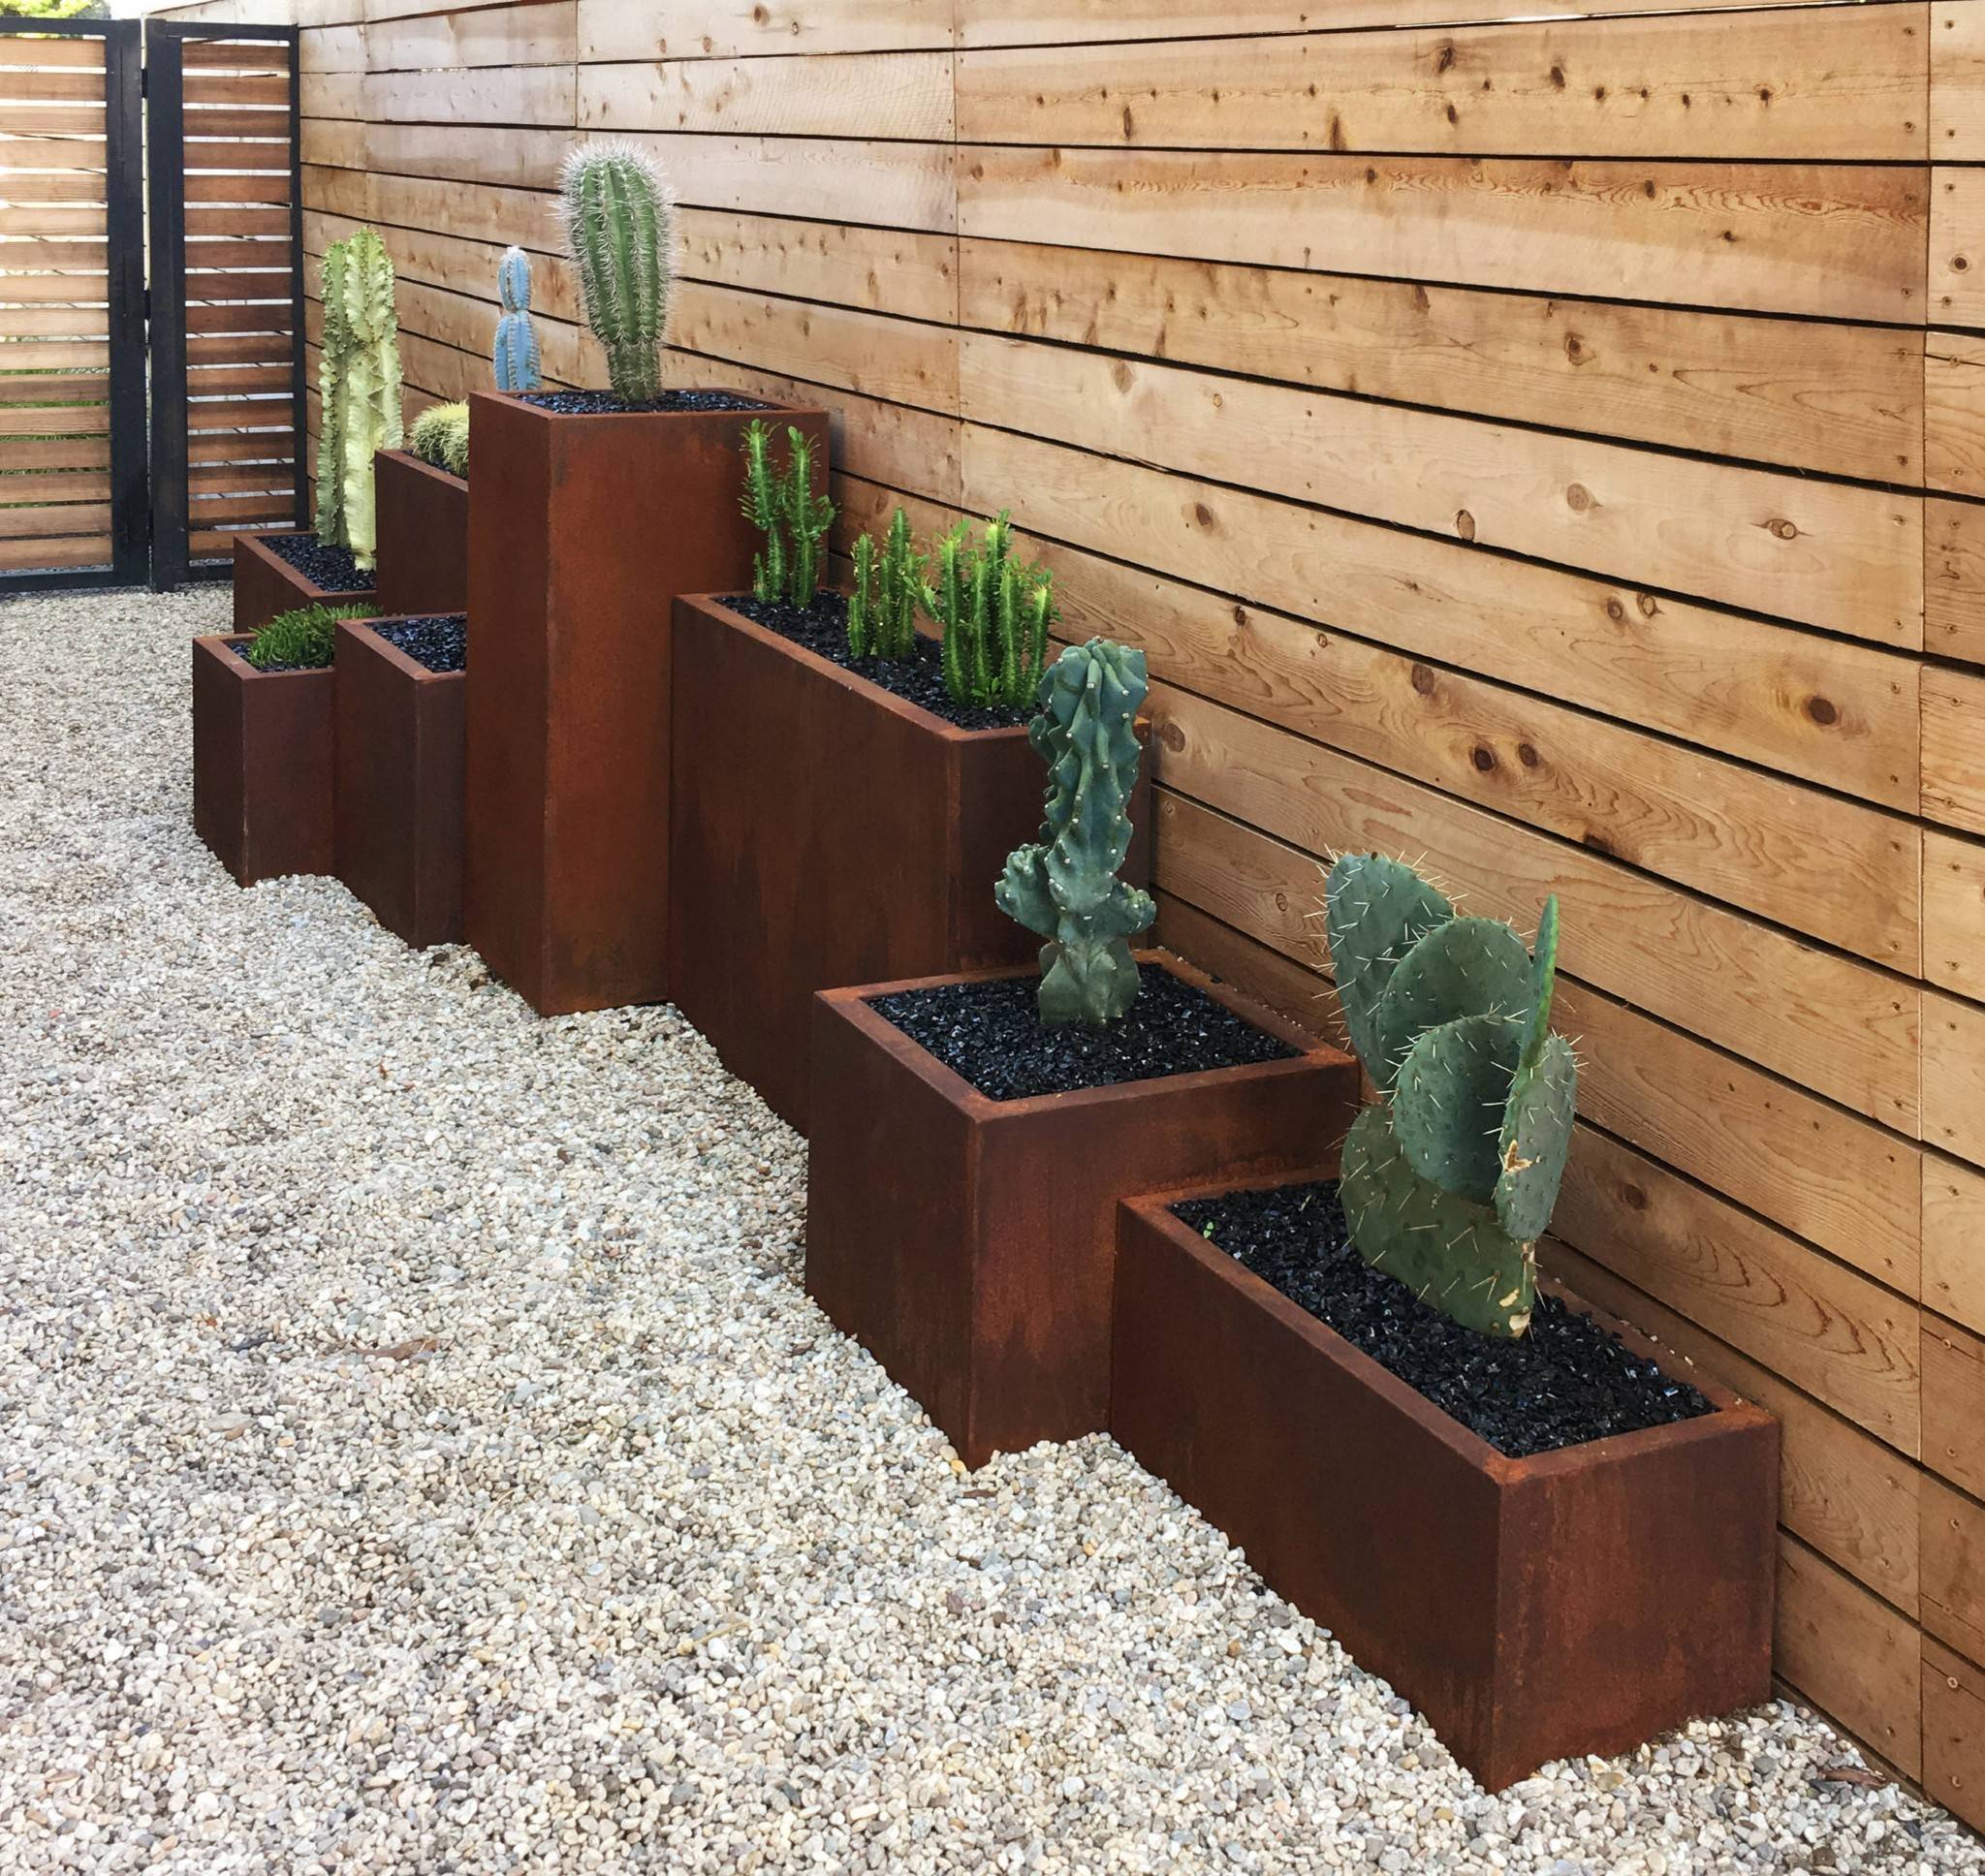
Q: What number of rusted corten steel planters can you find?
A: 8